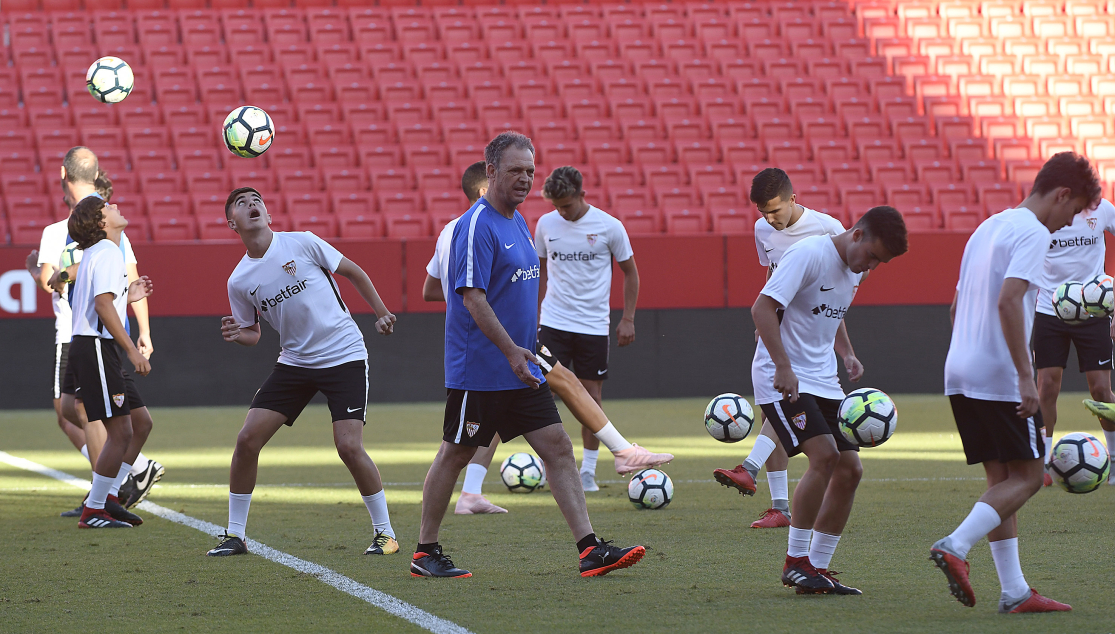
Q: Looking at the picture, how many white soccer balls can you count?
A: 10